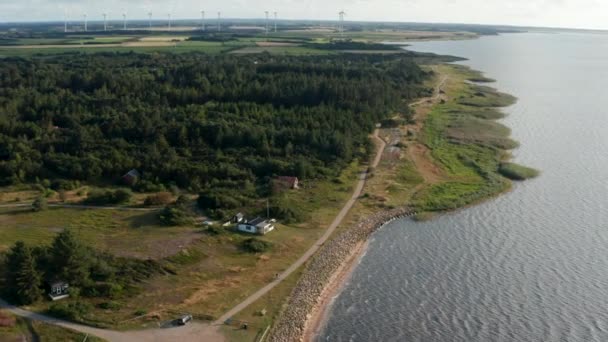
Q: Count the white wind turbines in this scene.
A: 11